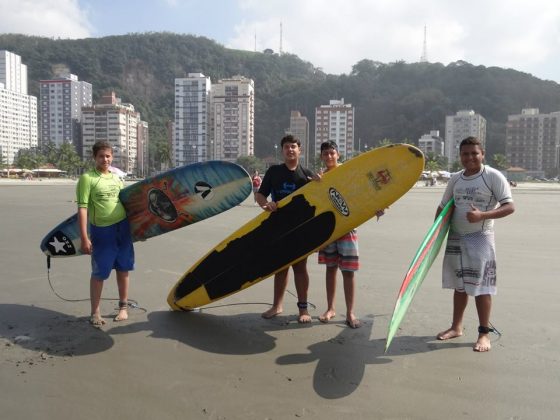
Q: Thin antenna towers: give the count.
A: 3